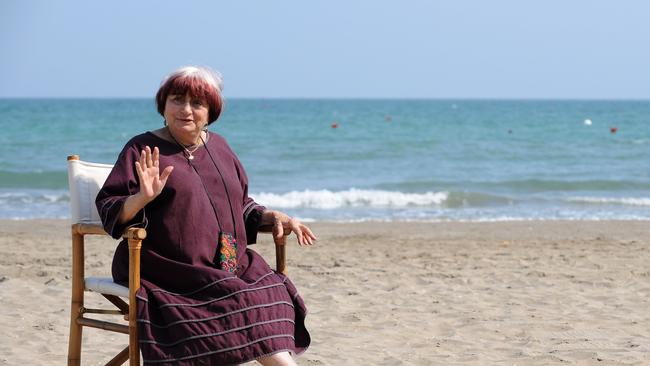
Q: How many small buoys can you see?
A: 5